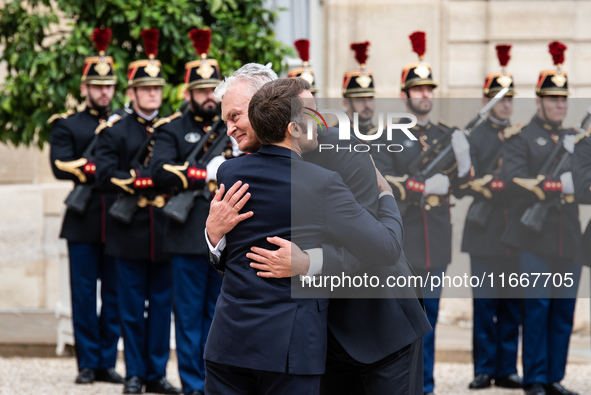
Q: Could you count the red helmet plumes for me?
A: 8